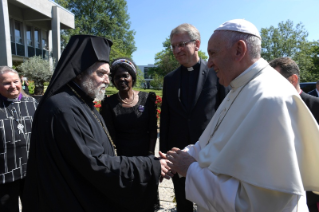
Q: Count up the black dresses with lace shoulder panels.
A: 1